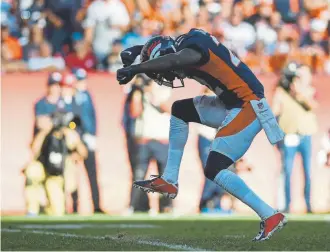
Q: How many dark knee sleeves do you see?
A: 2